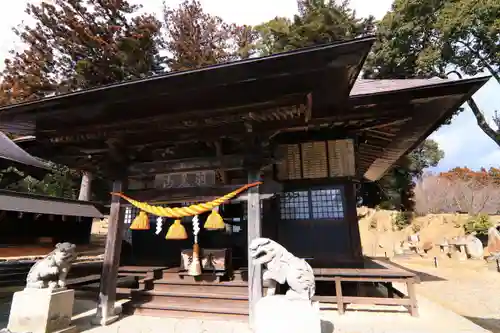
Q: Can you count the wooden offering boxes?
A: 1